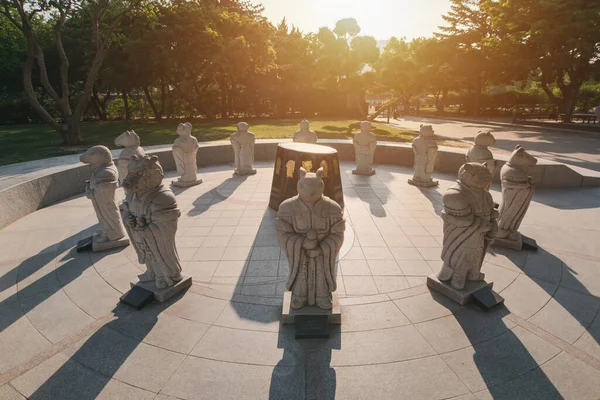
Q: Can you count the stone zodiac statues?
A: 12